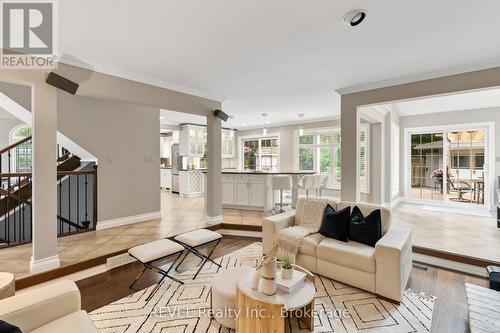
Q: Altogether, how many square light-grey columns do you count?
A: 3